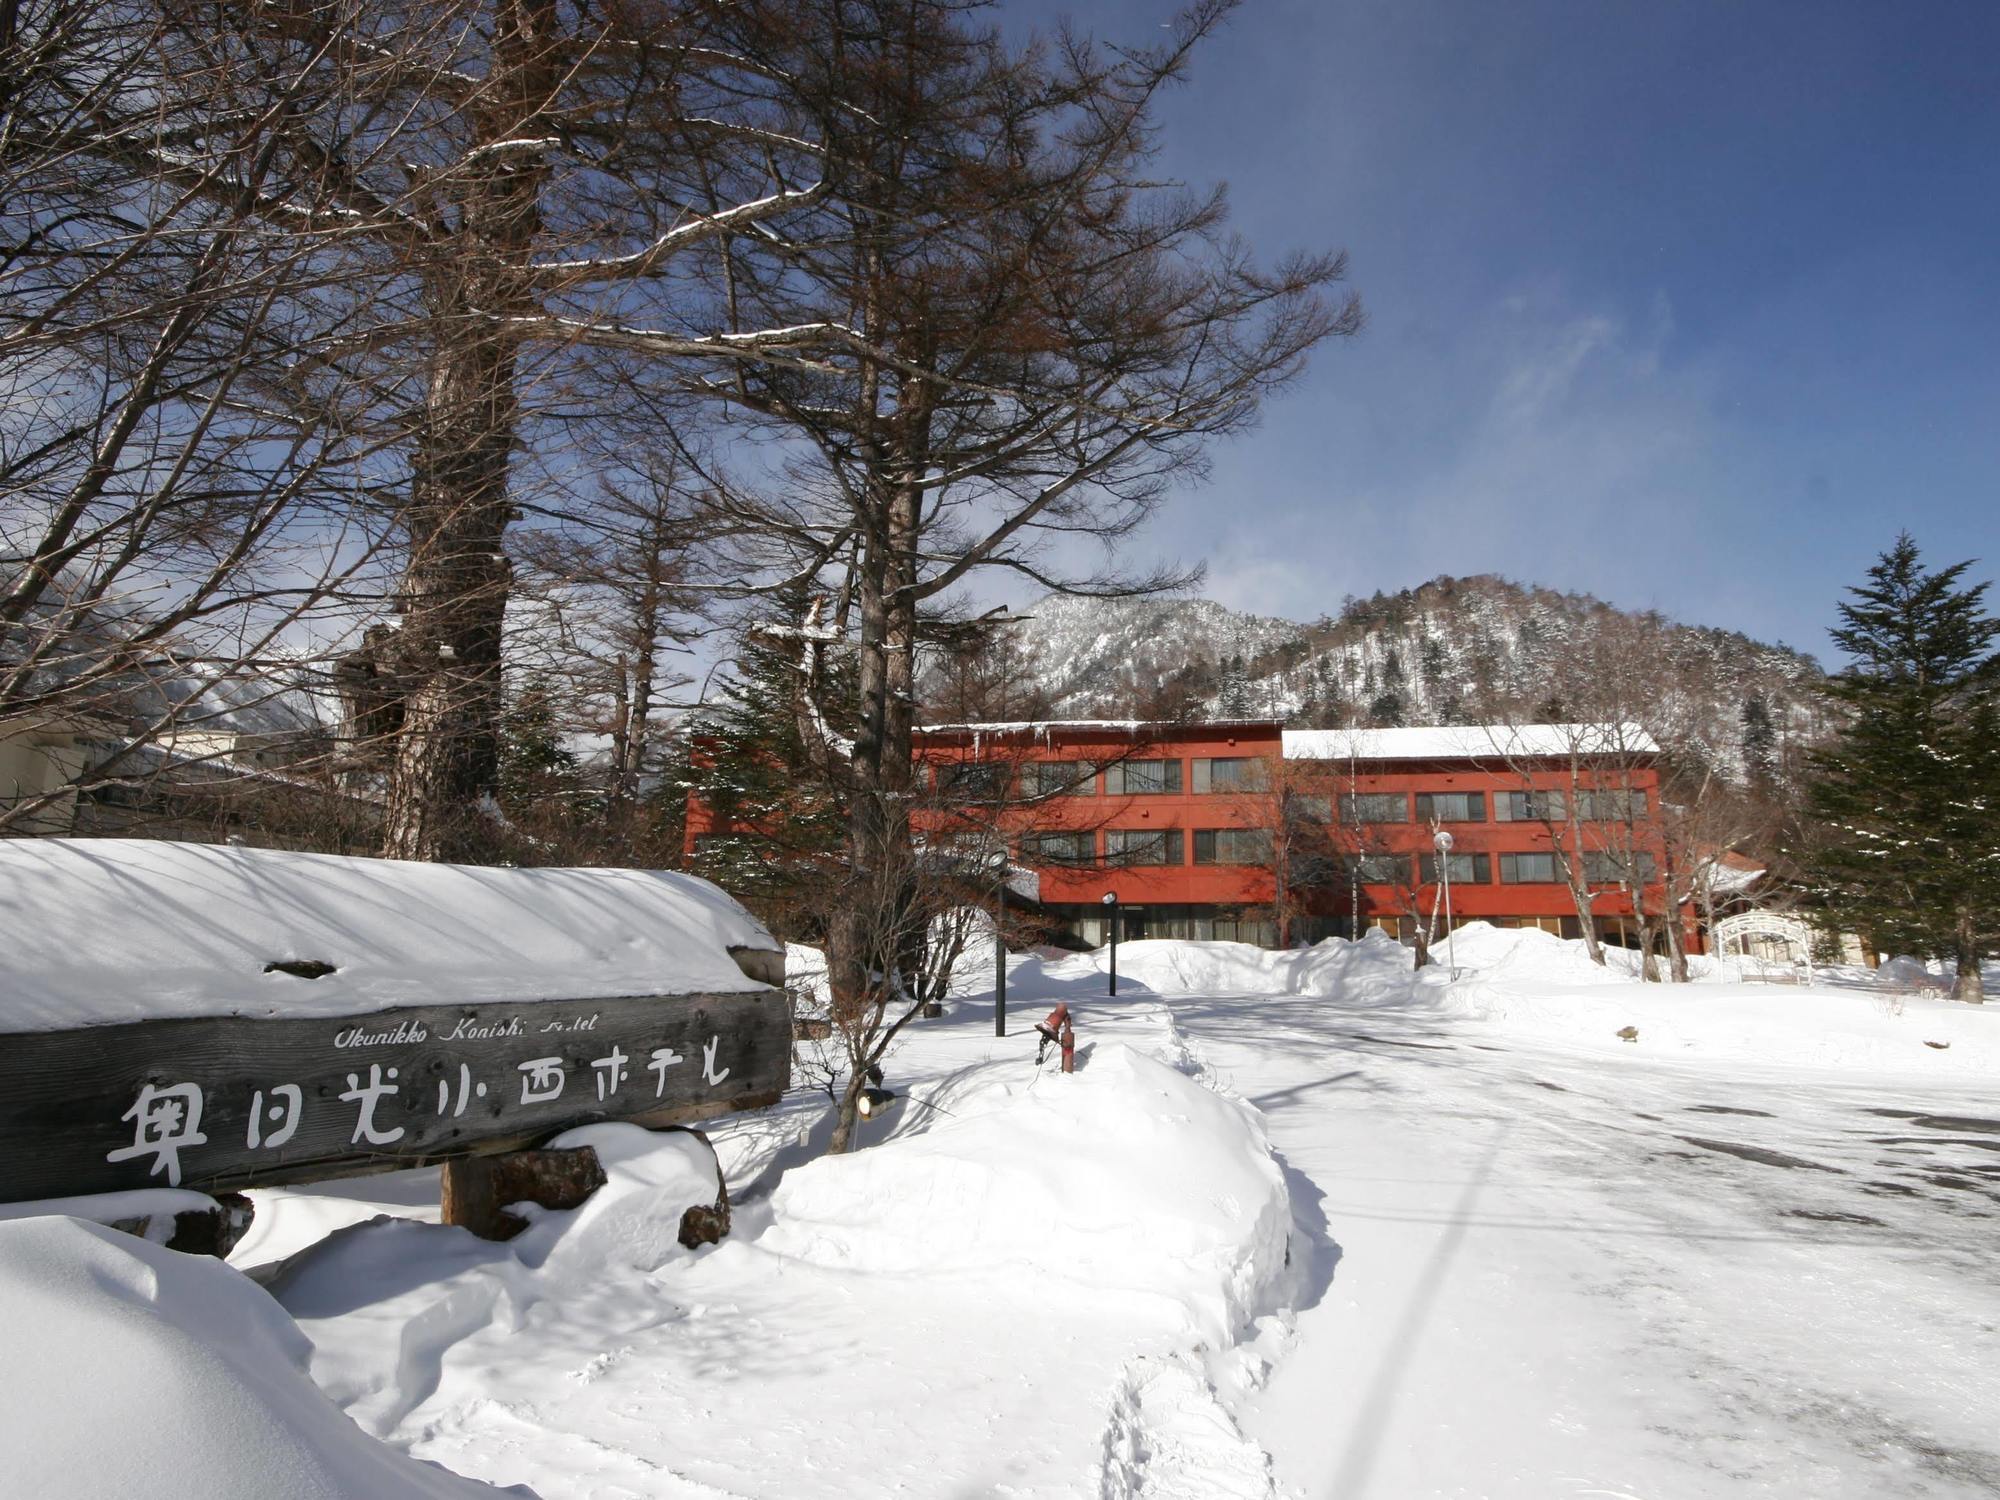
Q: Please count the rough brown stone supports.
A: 2